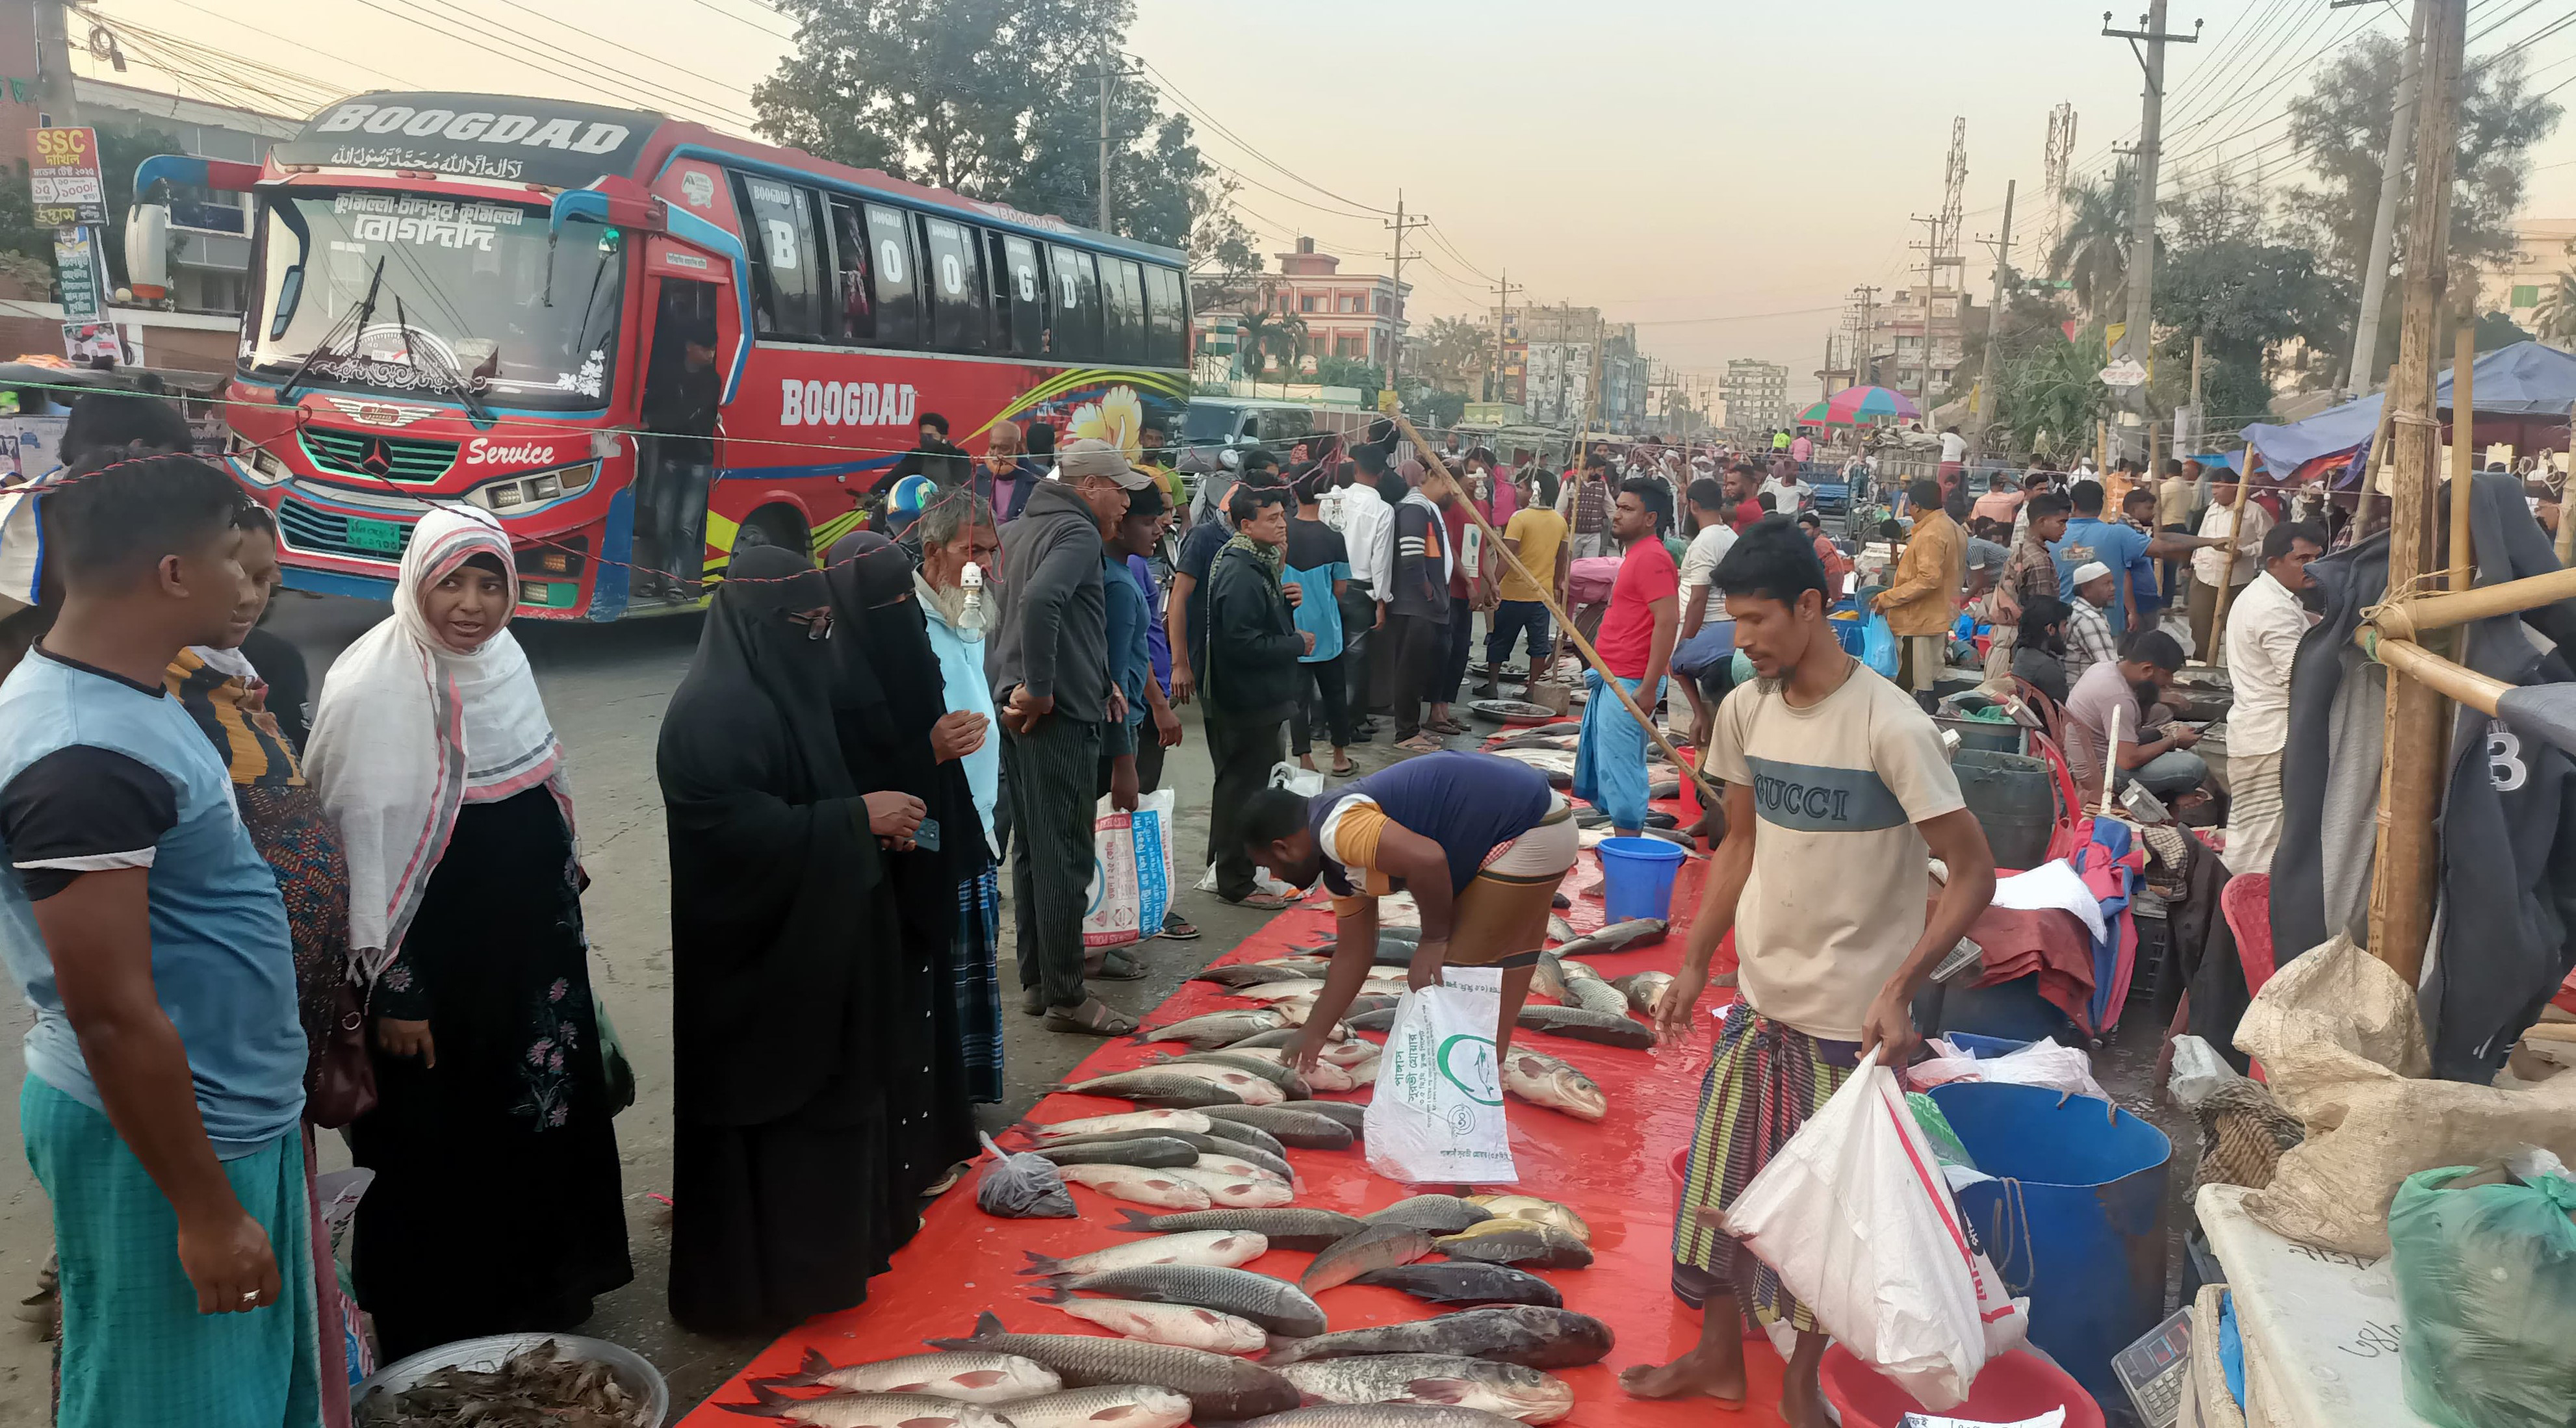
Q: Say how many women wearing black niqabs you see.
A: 2